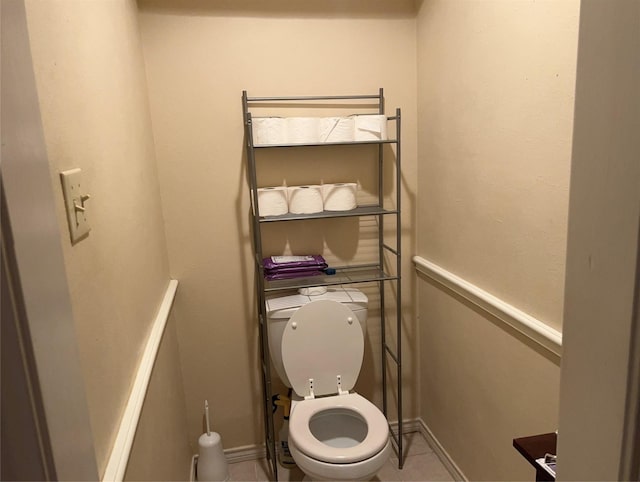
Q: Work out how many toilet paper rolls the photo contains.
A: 7